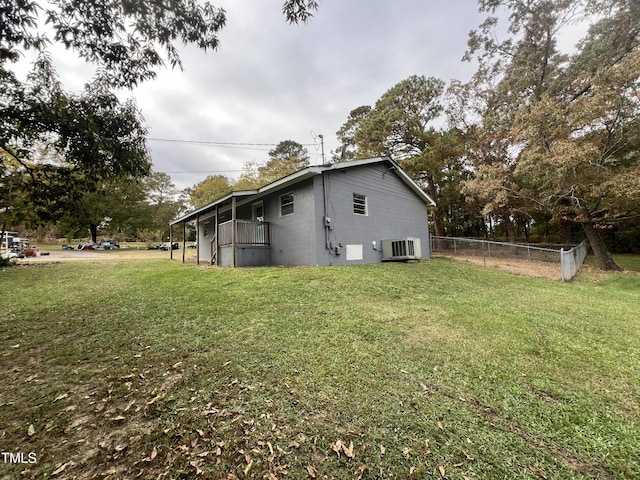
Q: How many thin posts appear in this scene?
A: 5